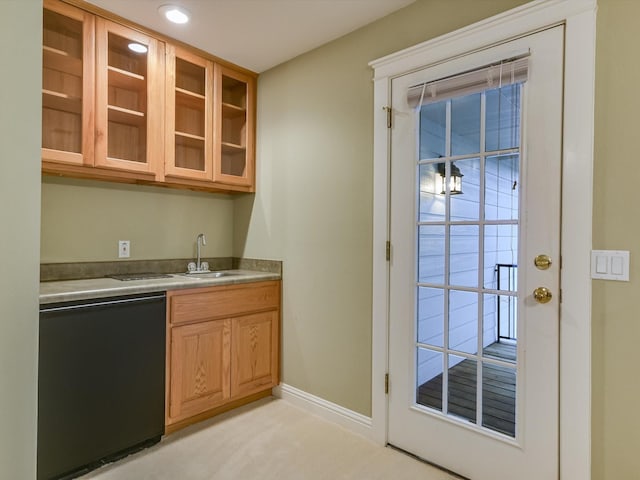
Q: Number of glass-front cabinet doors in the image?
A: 4